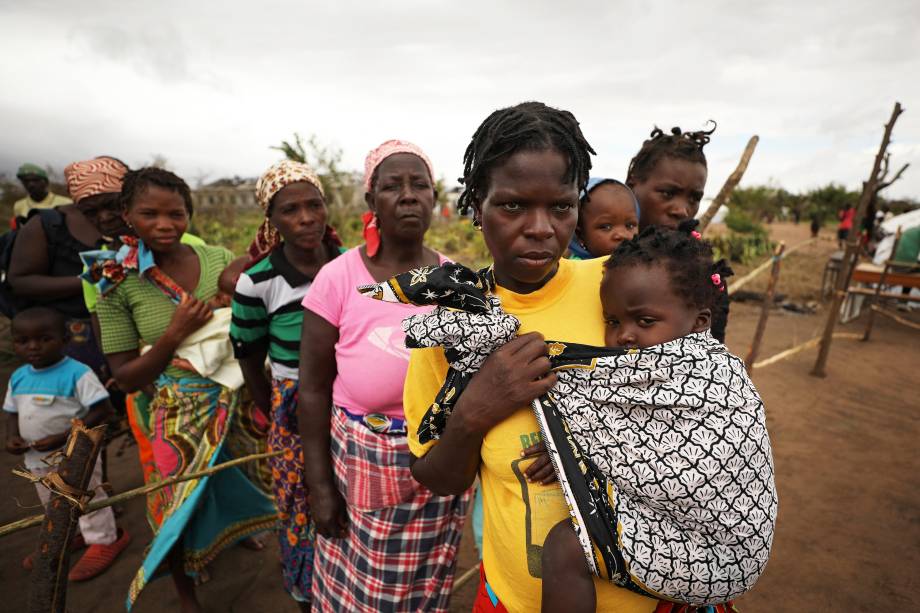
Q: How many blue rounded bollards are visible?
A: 0